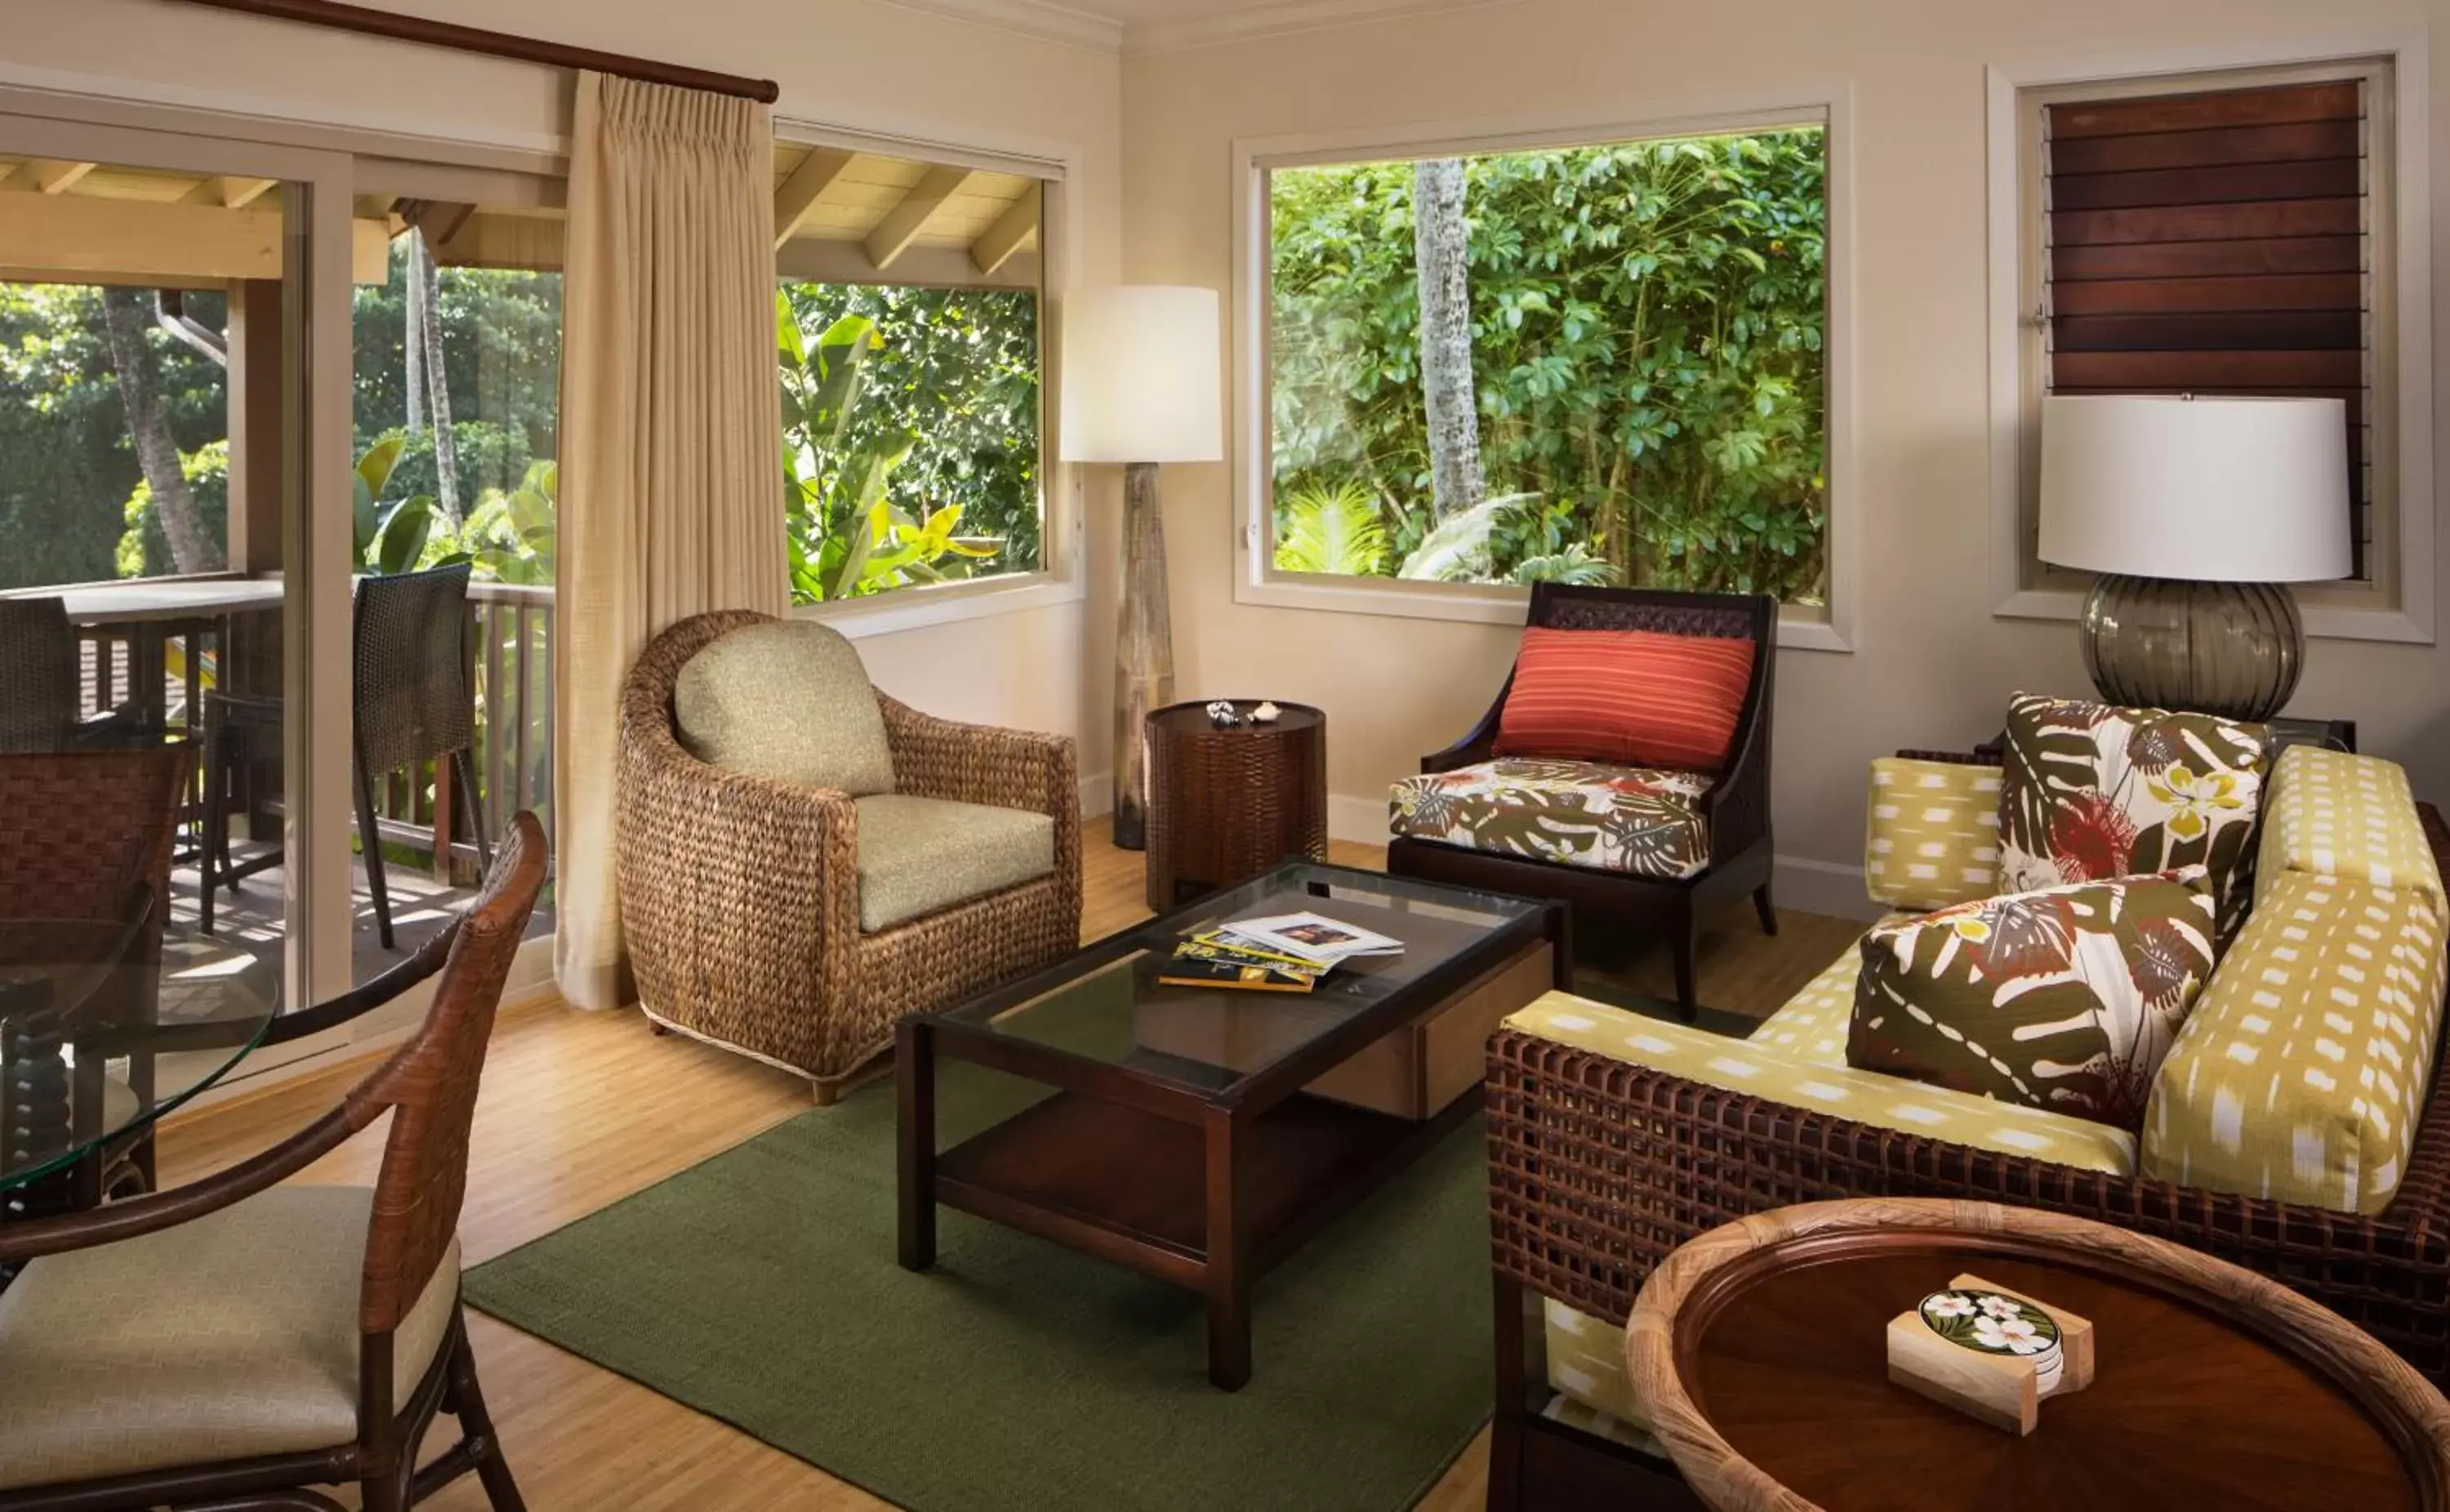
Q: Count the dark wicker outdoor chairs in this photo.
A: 2